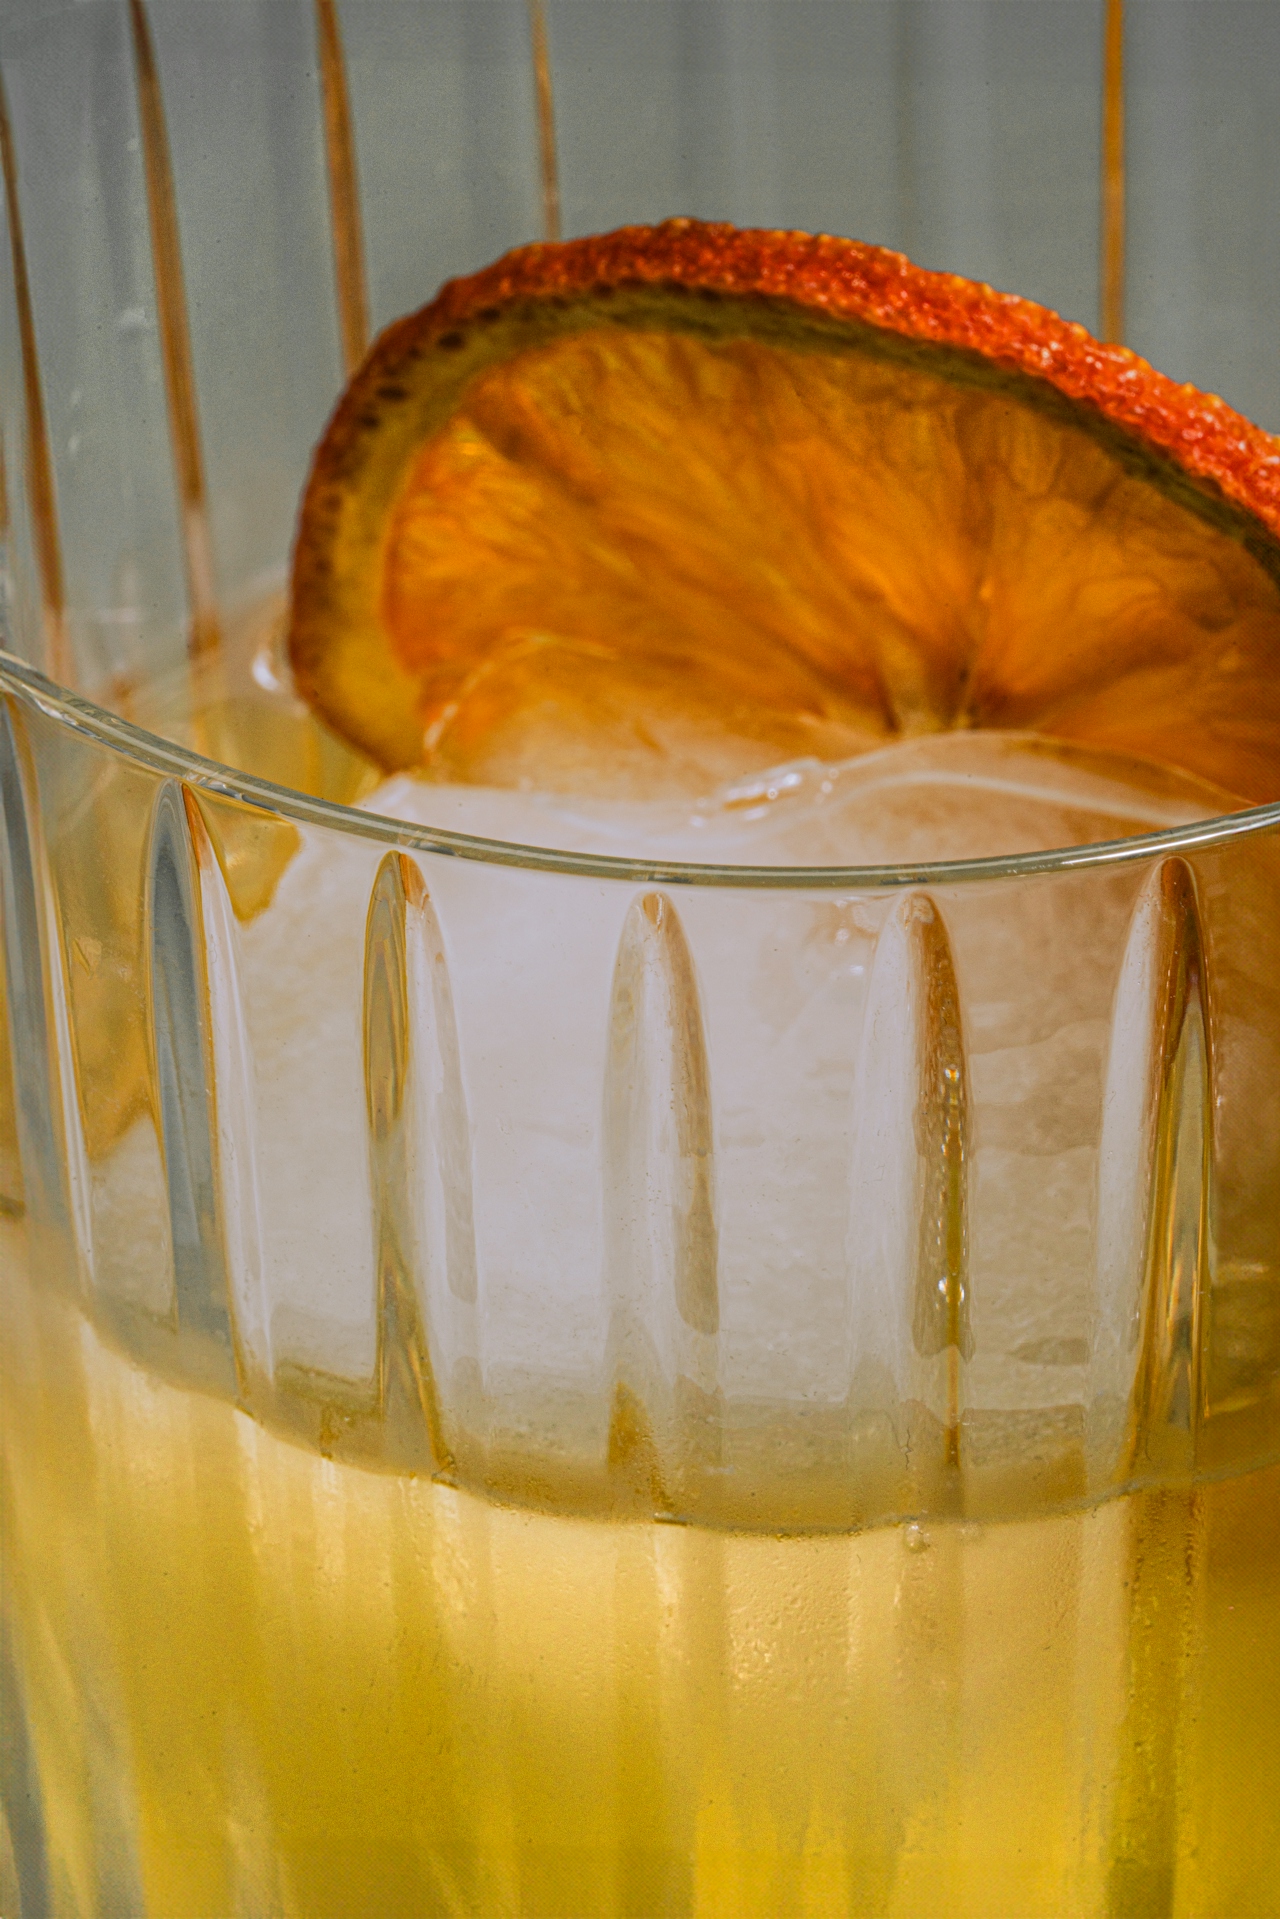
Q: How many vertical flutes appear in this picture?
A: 6